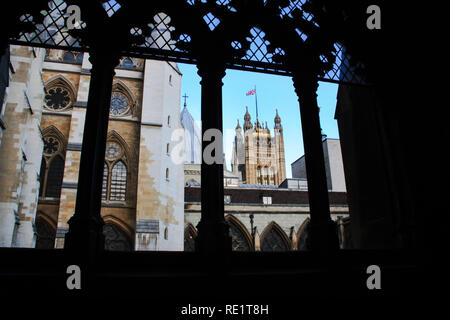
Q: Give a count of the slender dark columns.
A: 3